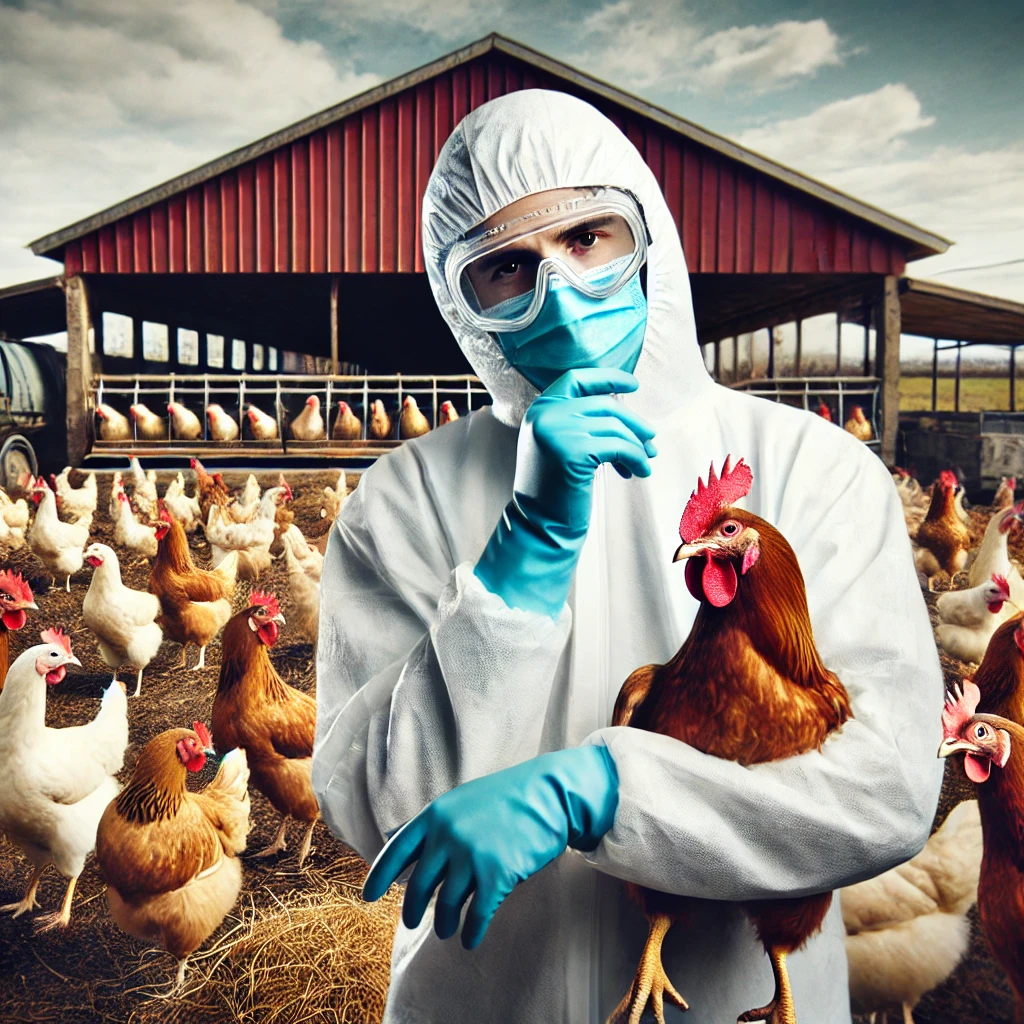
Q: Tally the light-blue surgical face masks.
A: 1